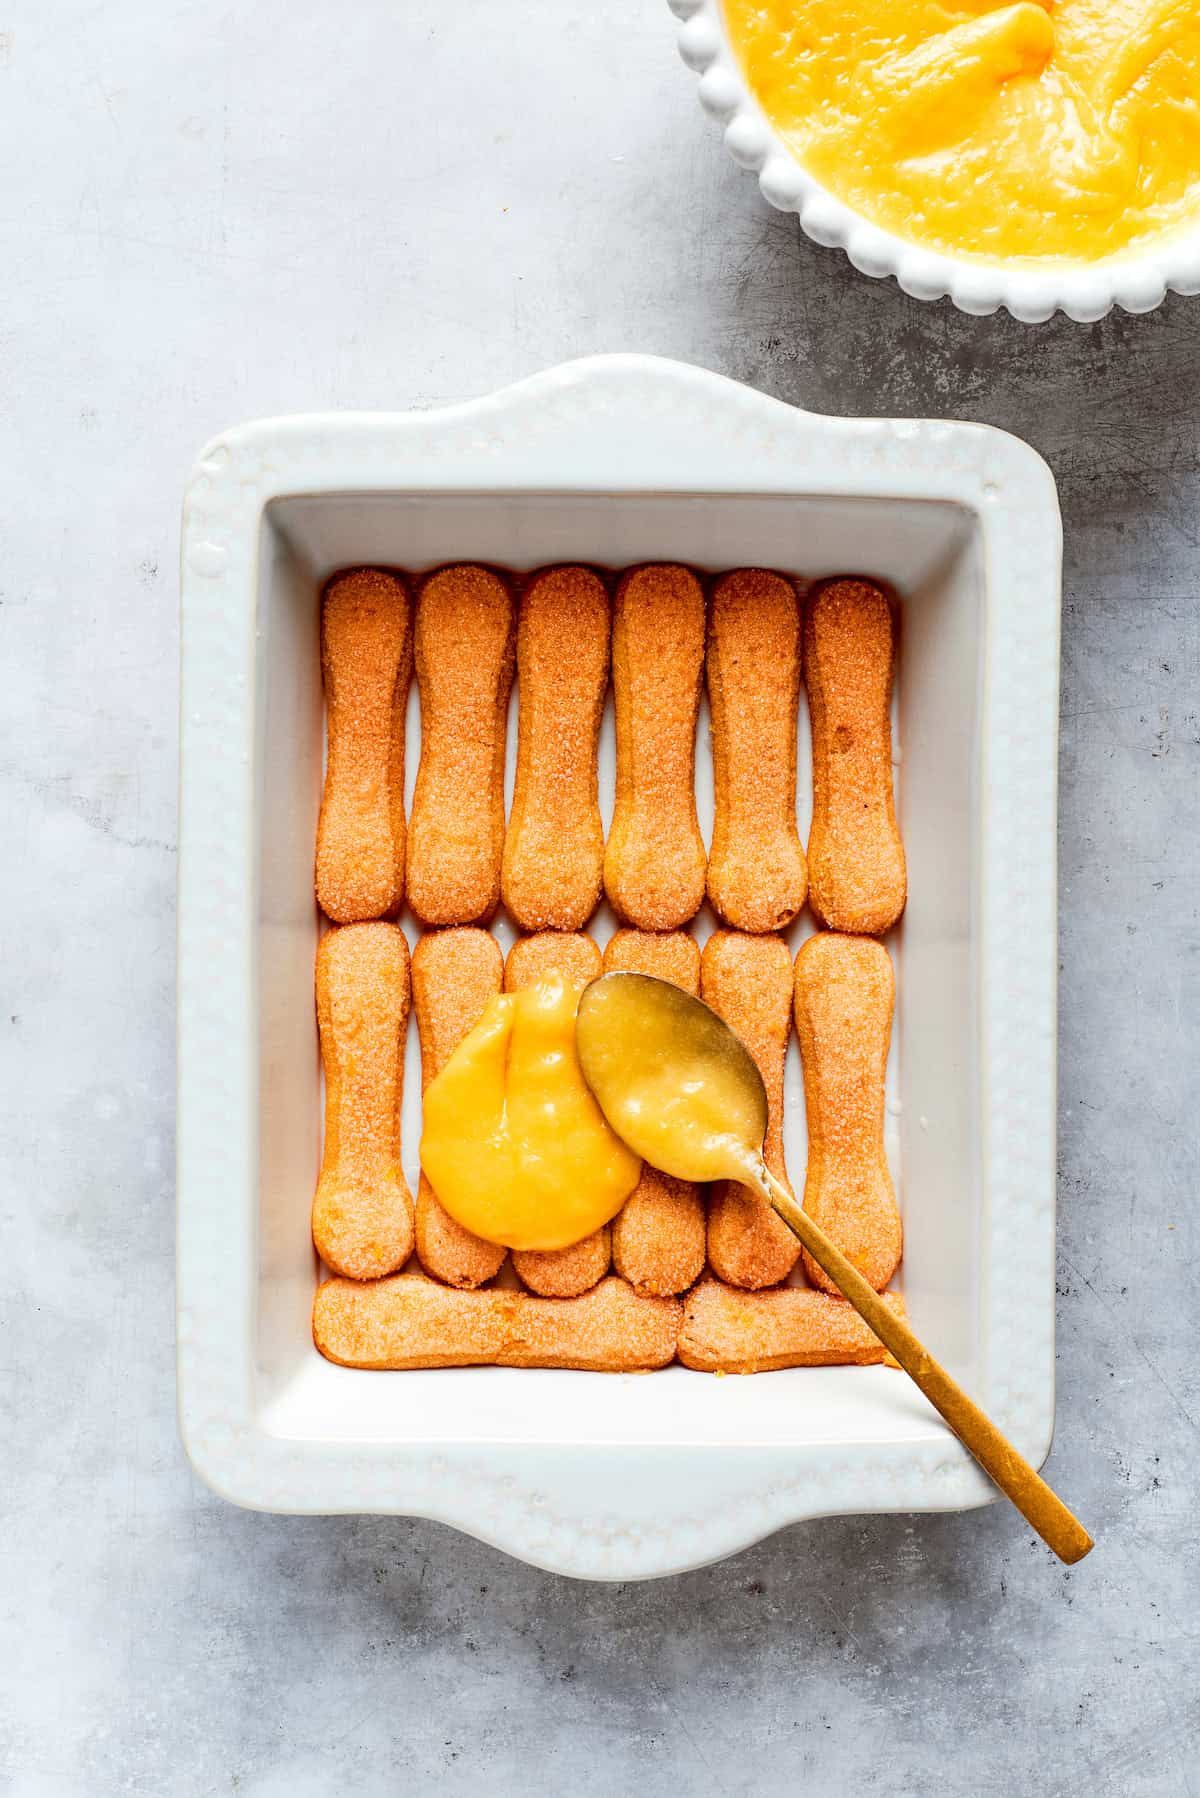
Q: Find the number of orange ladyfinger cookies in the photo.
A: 14